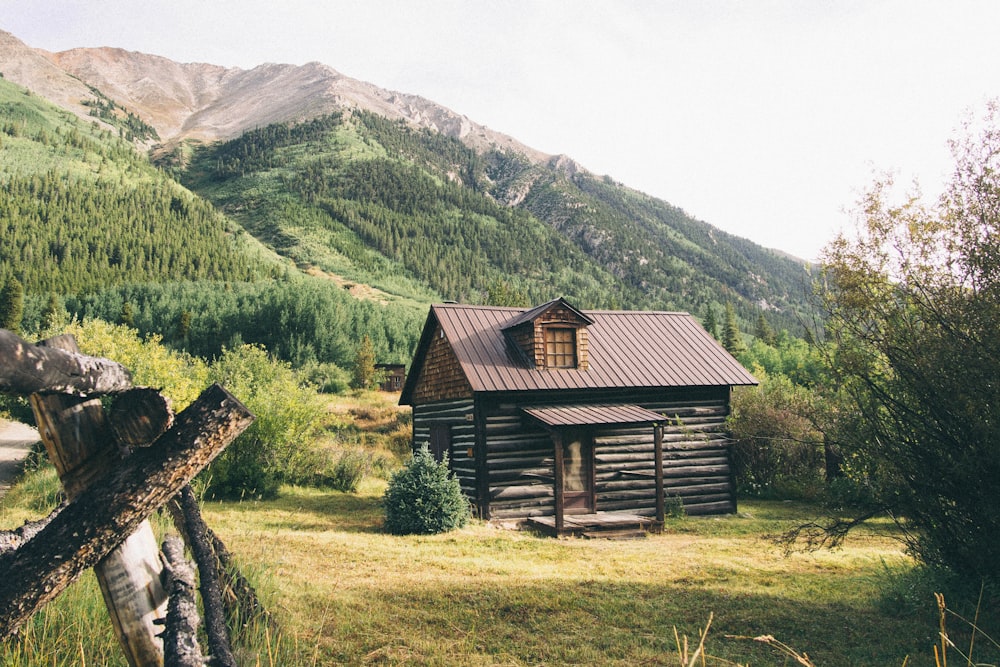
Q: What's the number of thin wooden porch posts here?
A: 2